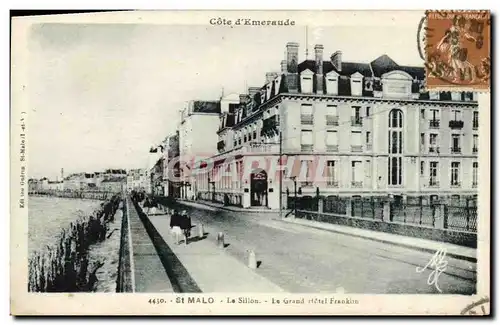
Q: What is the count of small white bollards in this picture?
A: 3